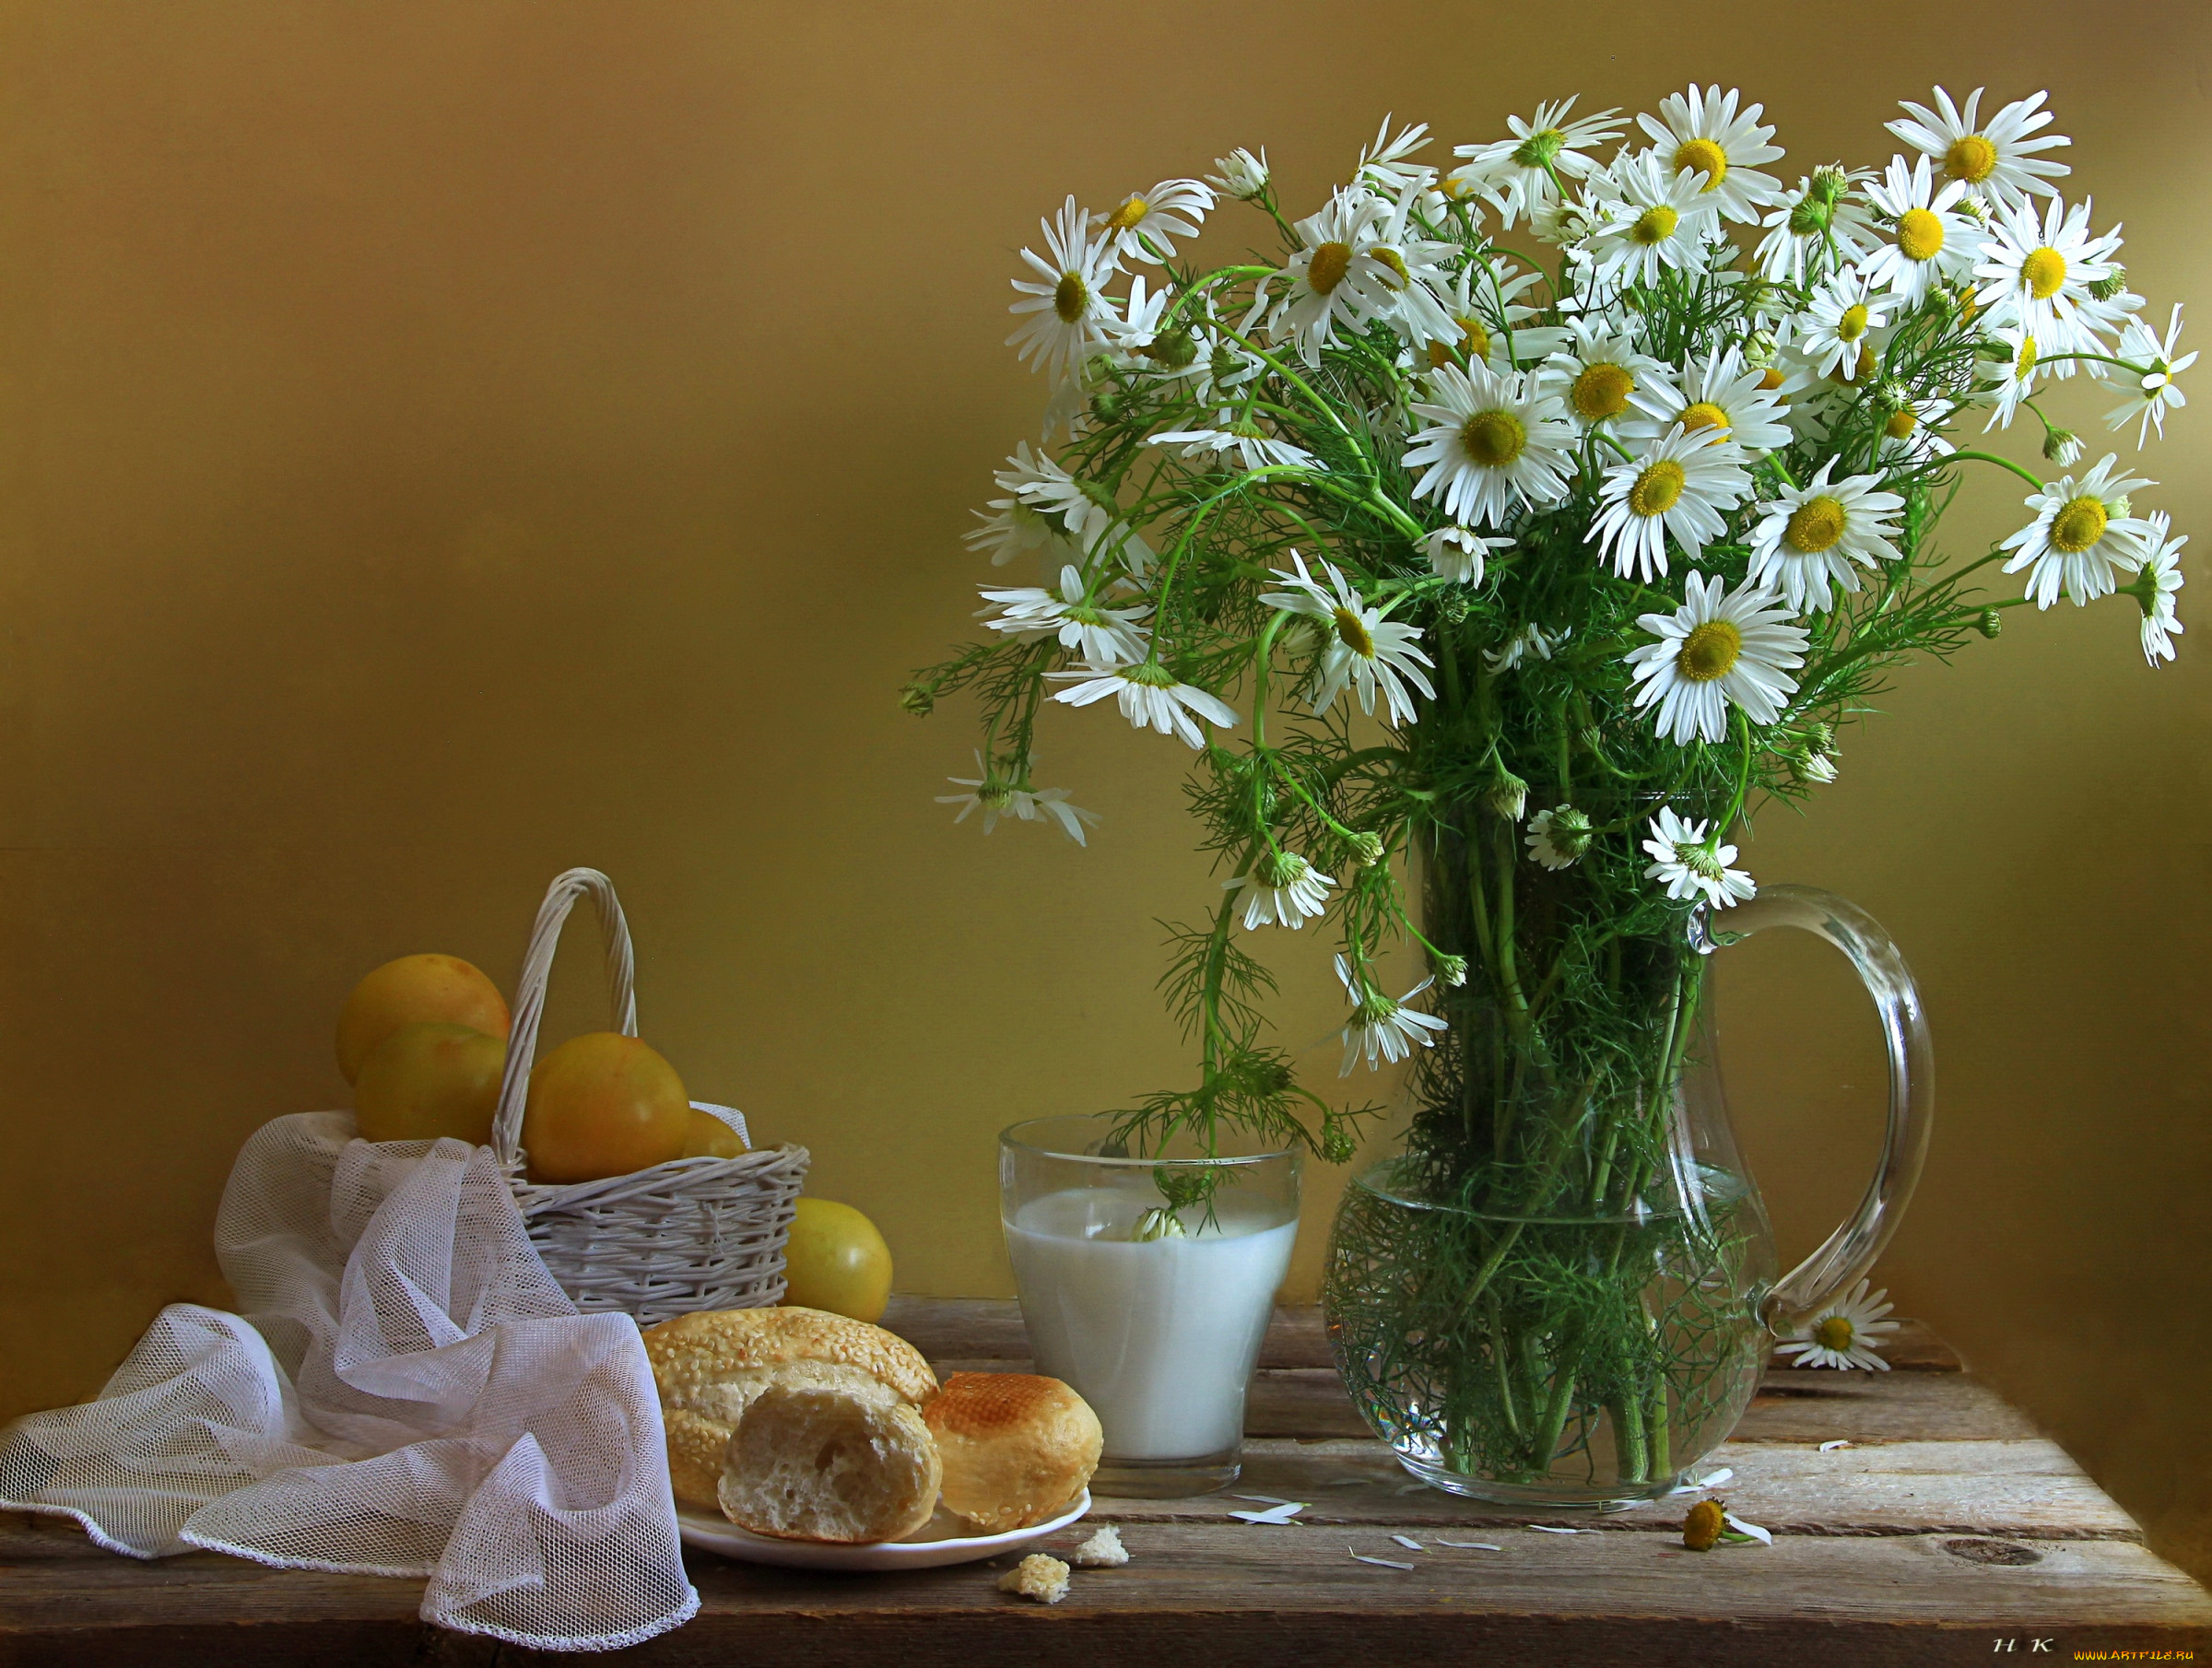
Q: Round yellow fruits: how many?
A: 5